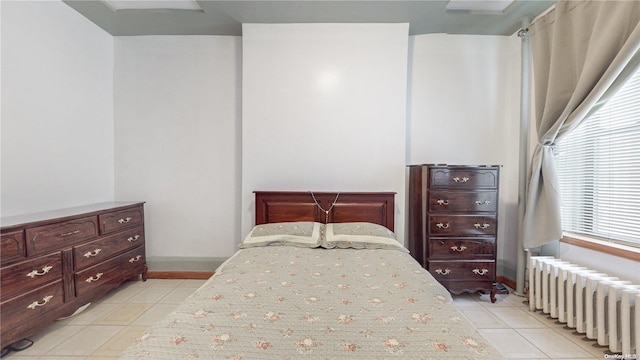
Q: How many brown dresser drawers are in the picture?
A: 12